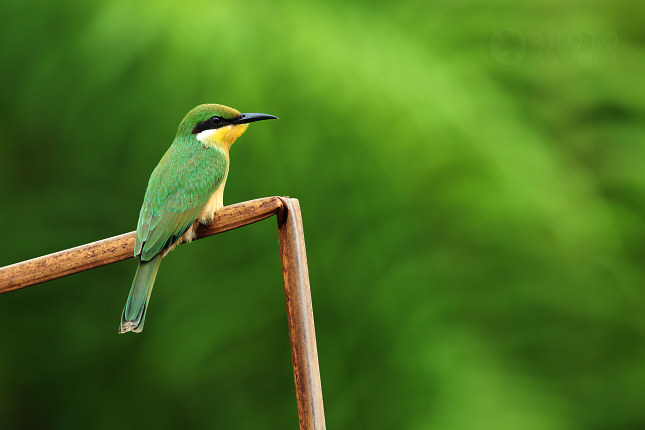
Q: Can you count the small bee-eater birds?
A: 1